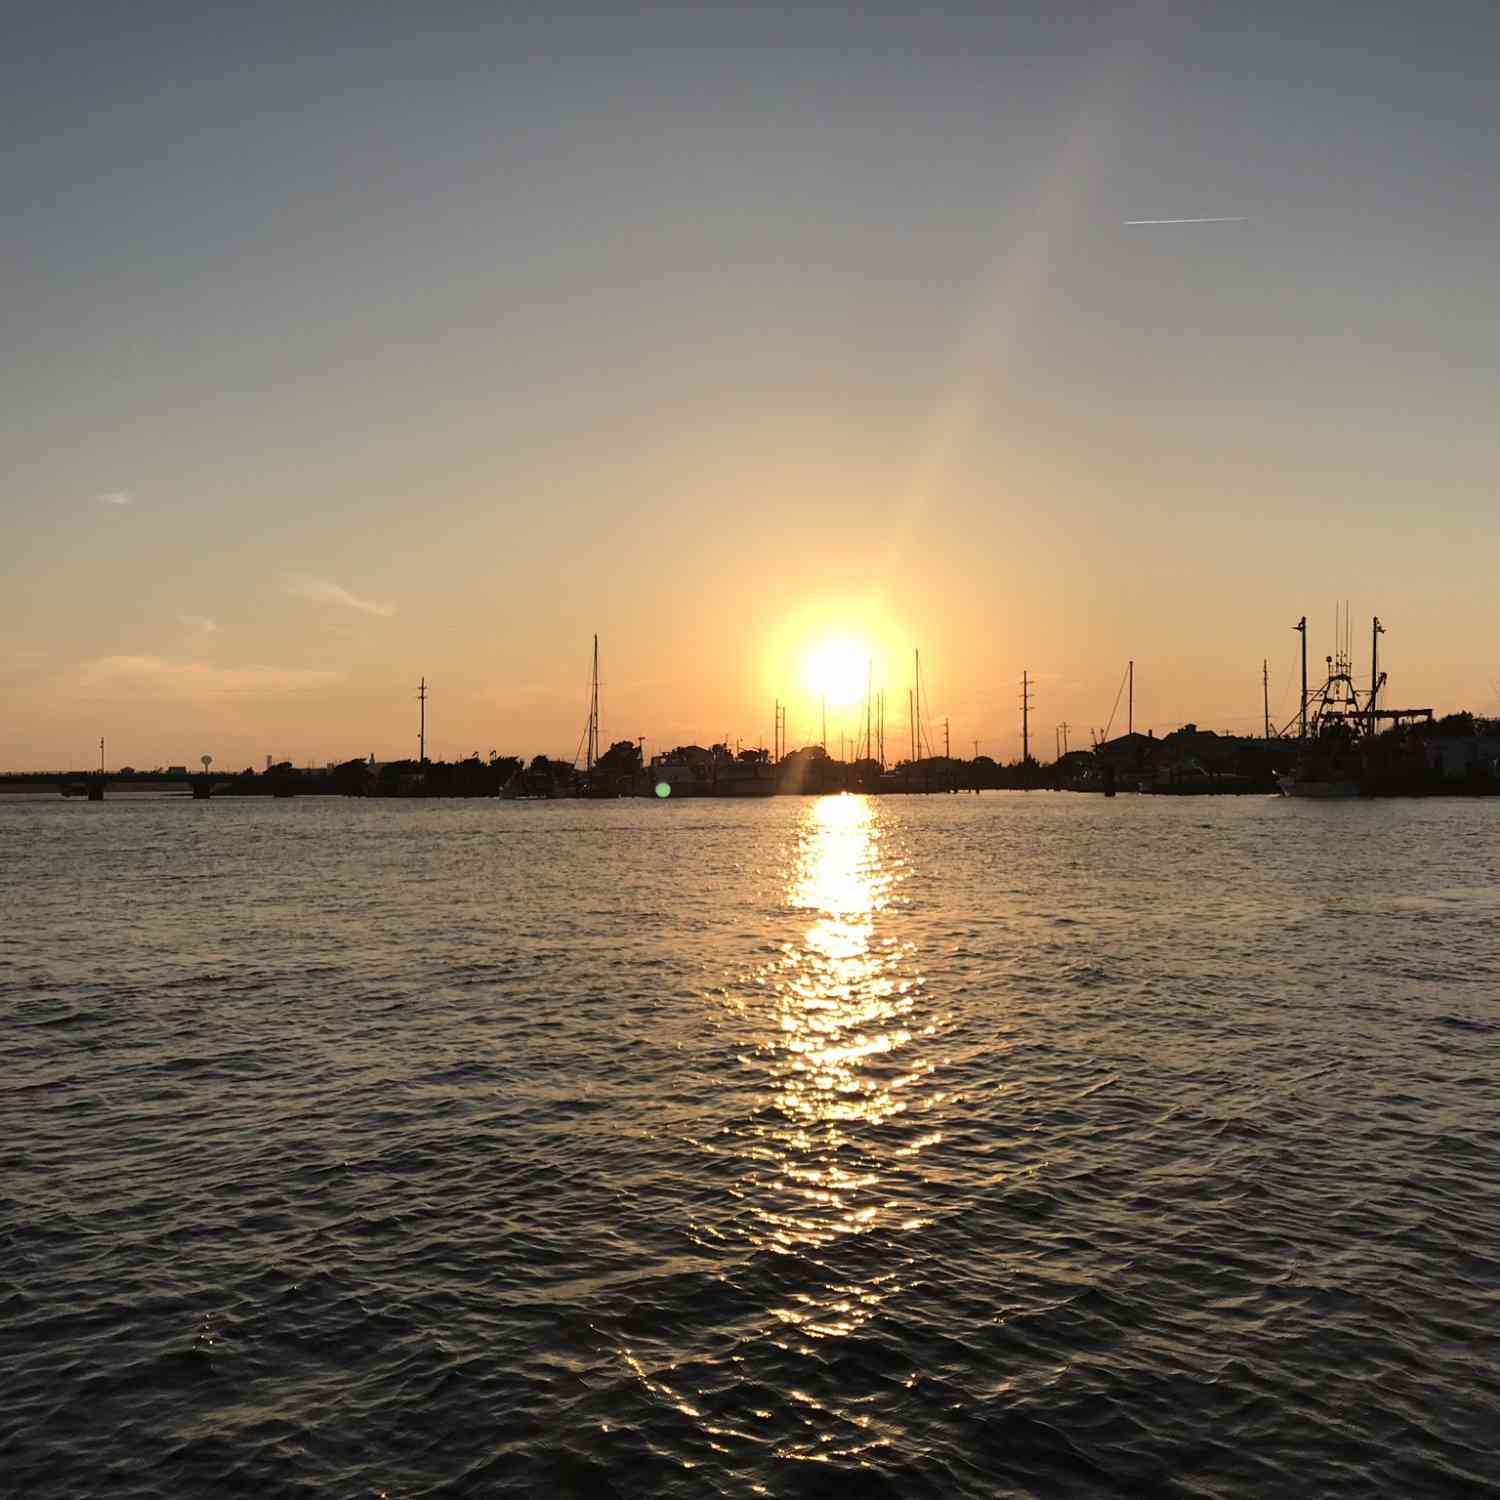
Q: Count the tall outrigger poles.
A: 2